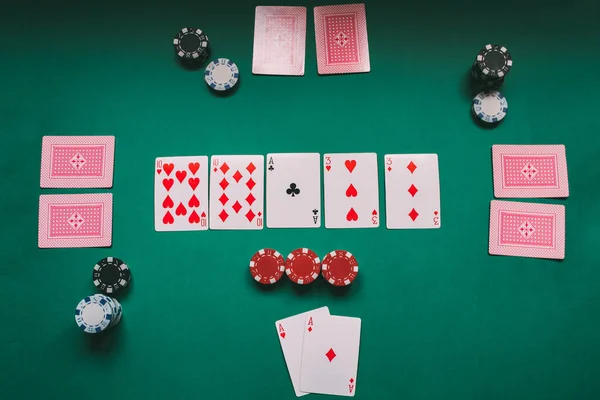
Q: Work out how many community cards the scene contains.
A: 5